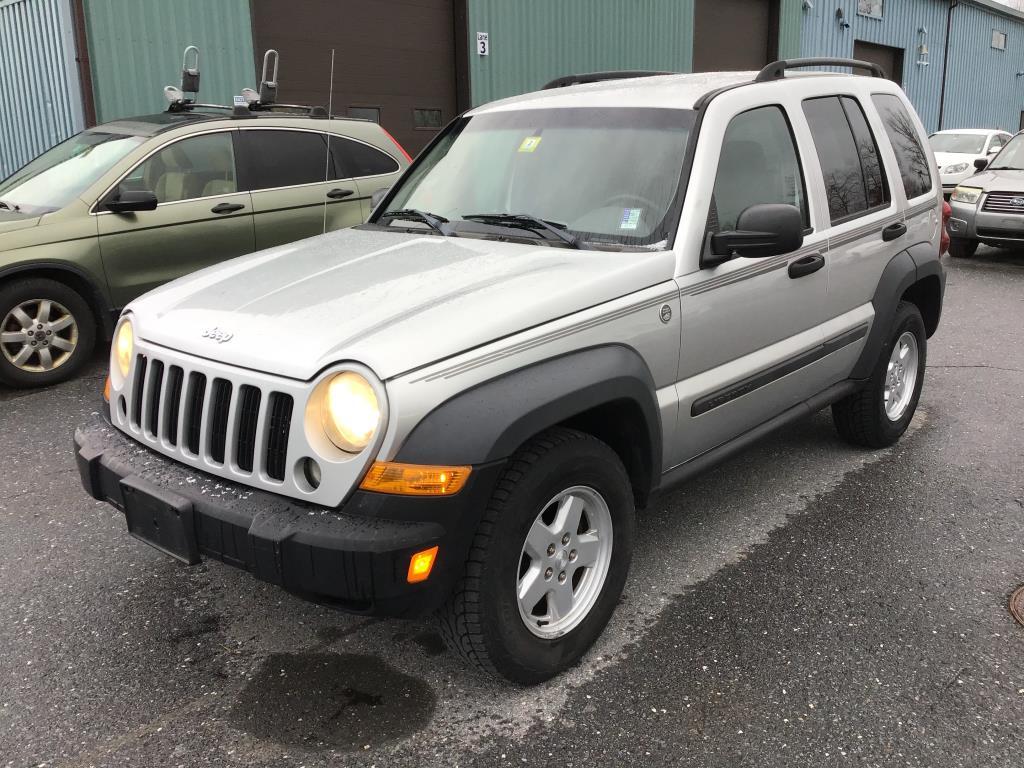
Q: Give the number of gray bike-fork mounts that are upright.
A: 2